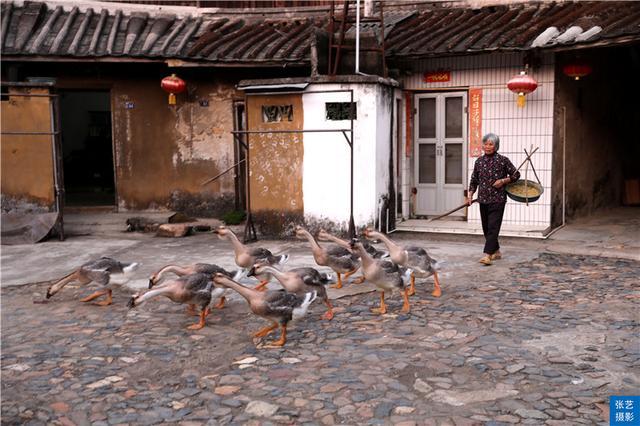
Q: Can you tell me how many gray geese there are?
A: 10